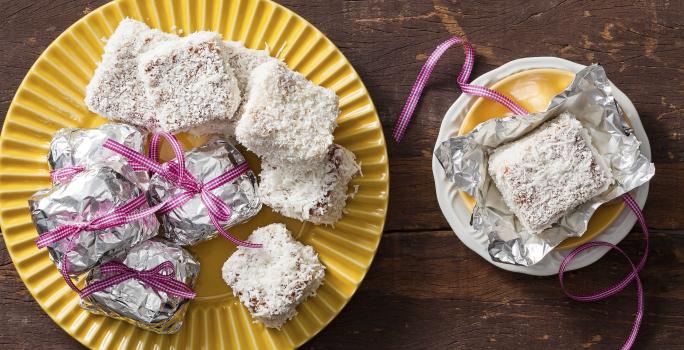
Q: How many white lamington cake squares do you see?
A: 7